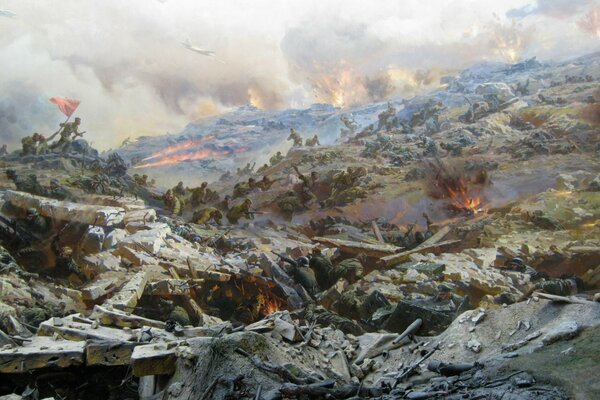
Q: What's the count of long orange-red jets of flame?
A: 2